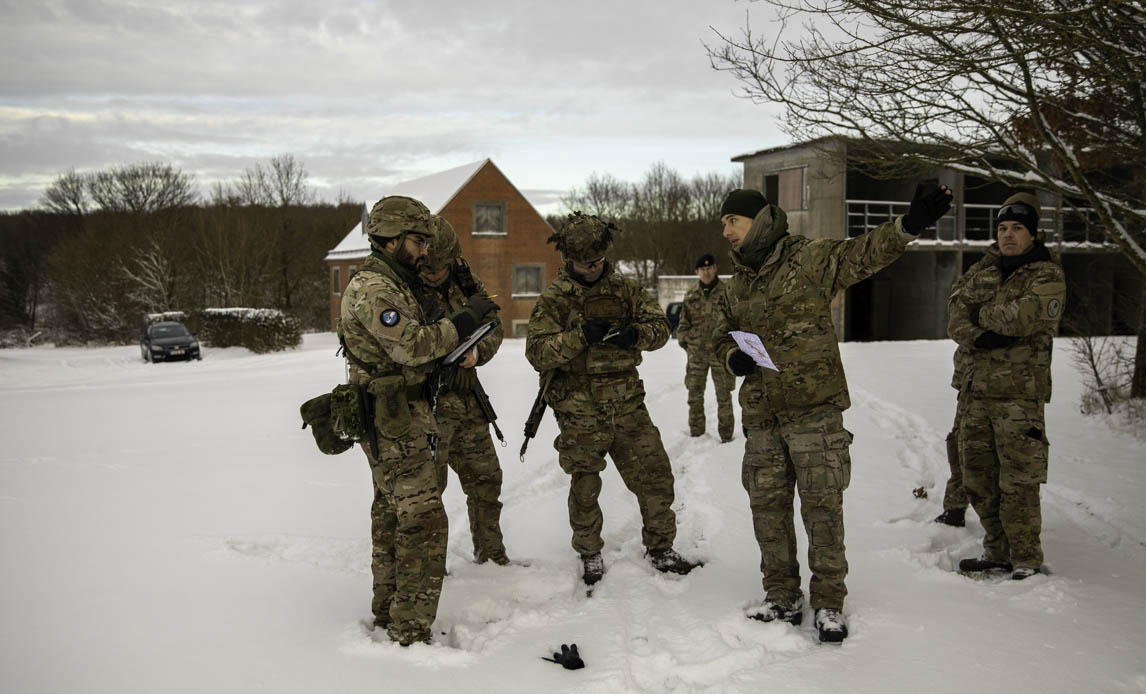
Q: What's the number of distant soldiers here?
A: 1